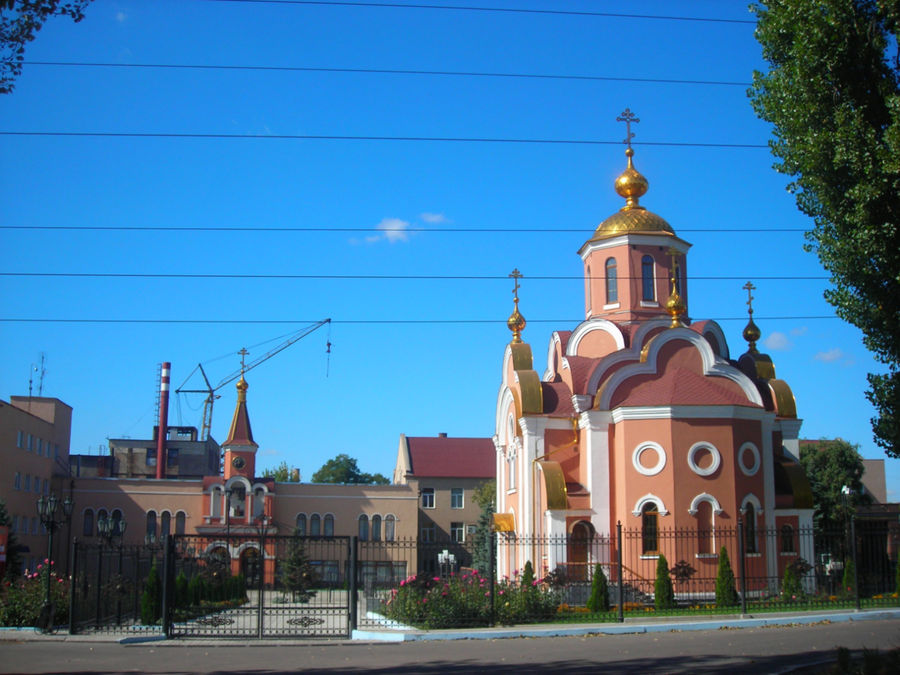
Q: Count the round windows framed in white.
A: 3